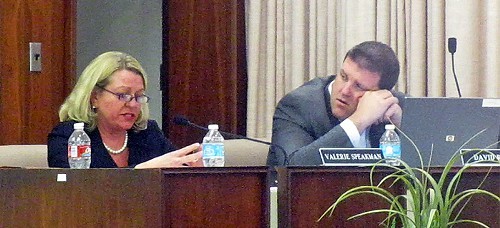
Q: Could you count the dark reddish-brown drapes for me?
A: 0